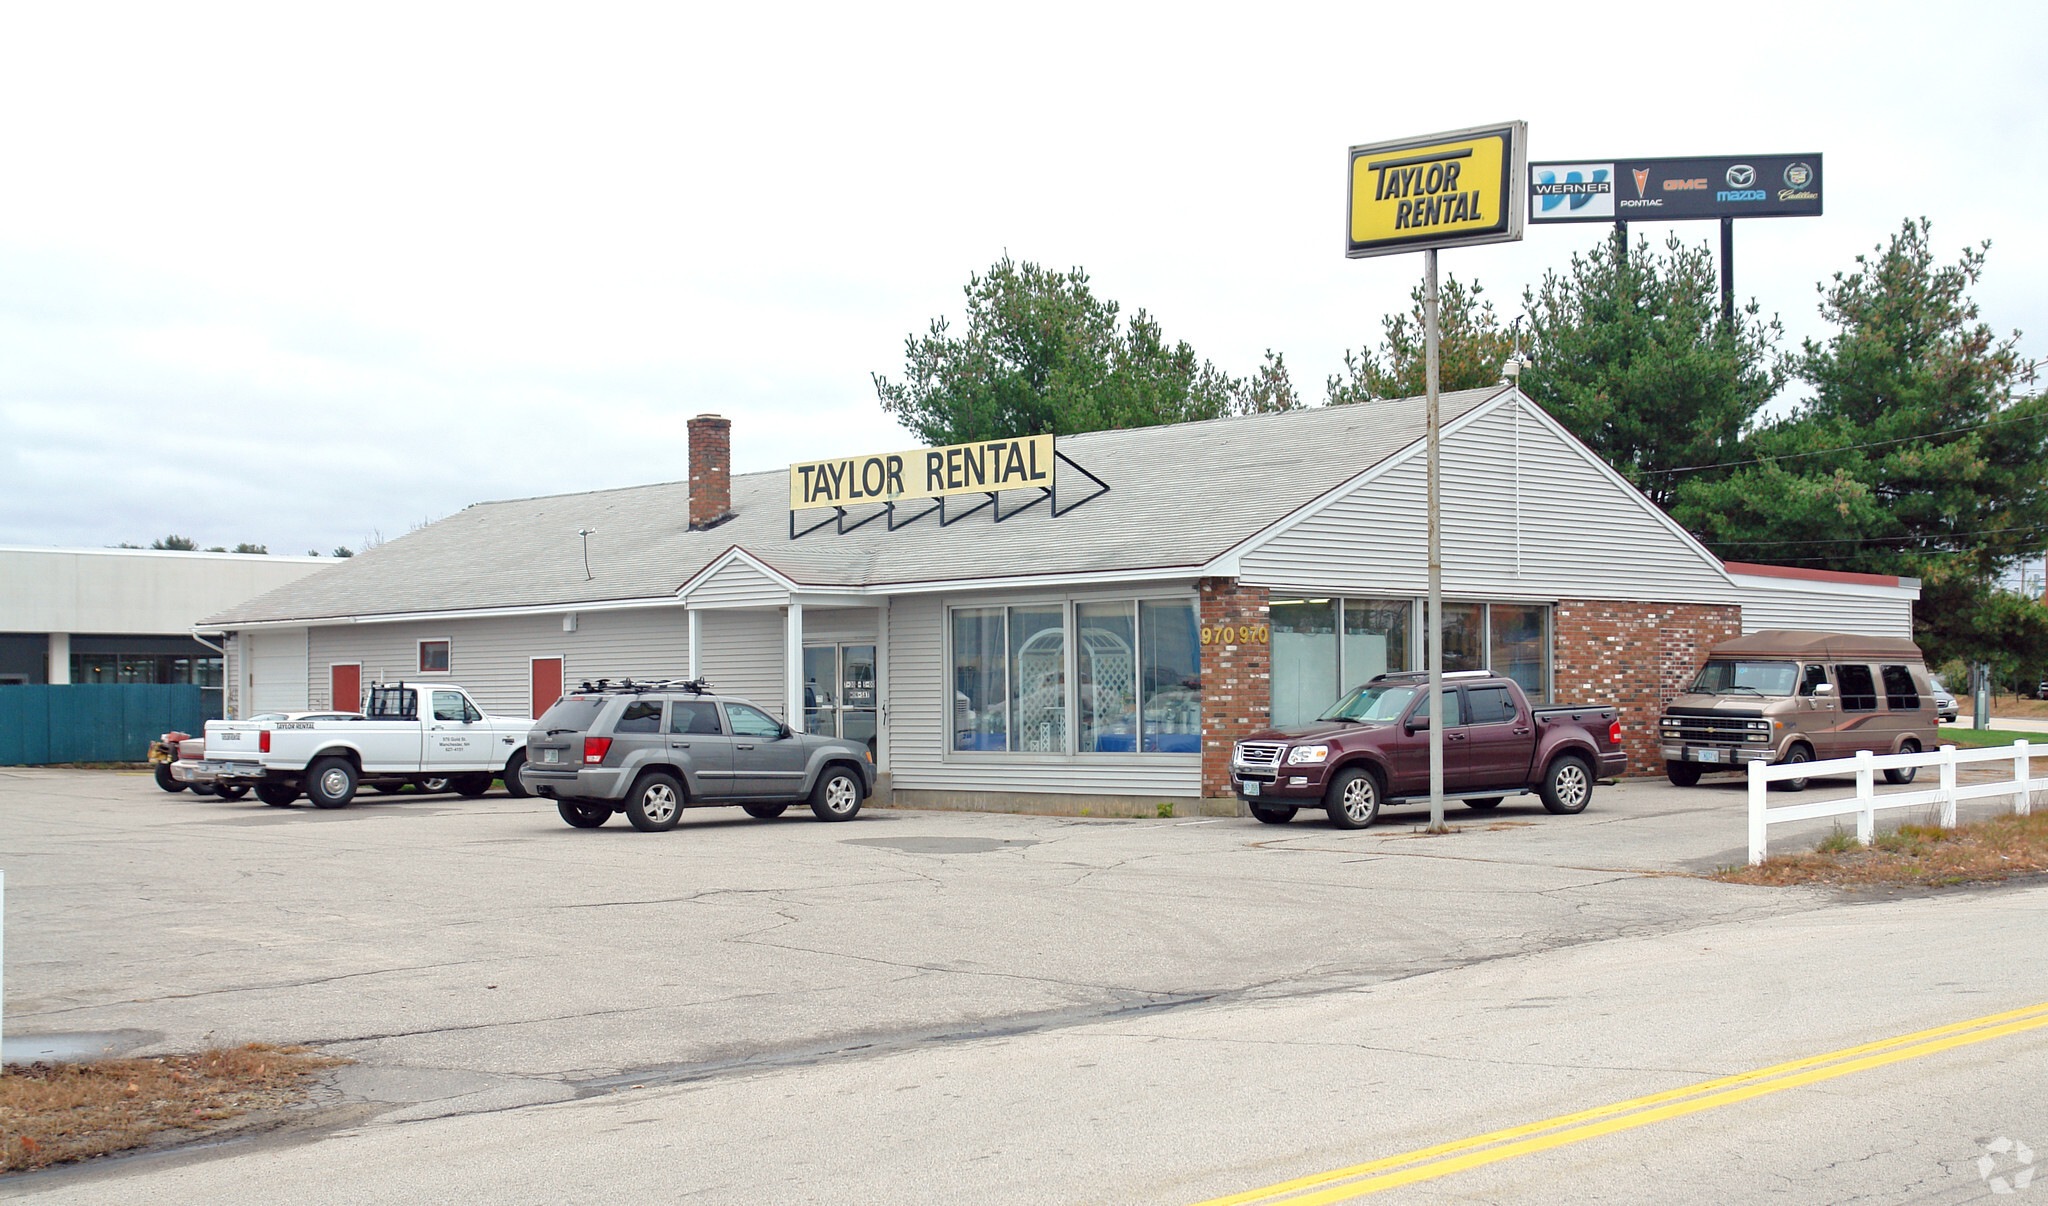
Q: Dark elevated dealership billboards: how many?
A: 1